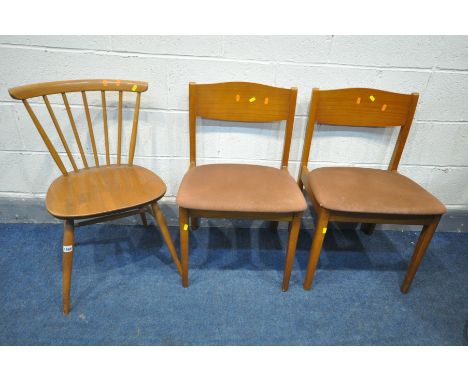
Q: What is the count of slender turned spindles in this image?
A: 7